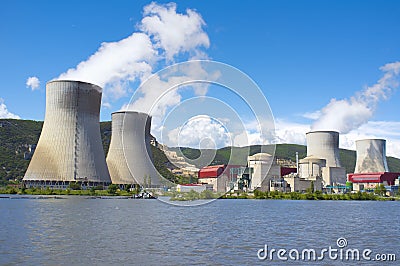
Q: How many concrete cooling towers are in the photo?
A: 4